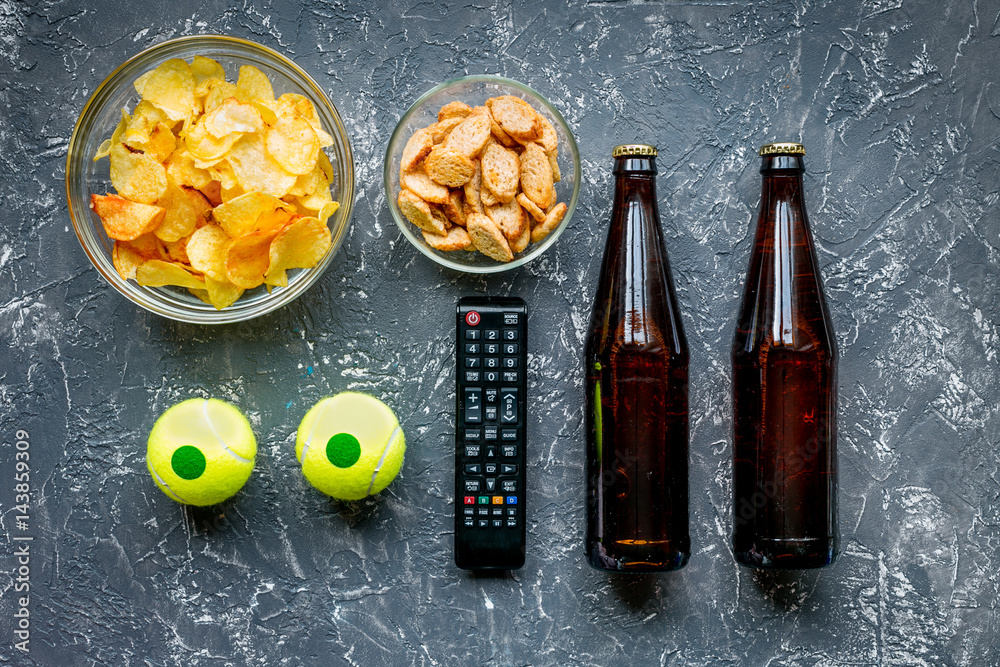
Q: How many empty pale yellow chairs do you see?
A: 0